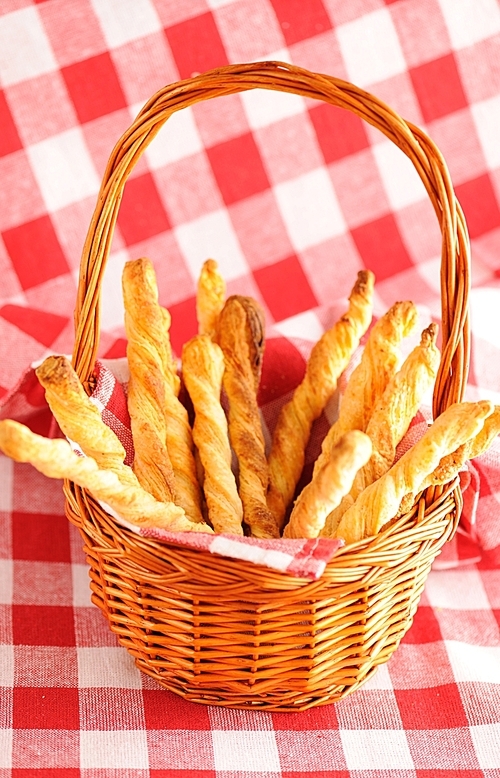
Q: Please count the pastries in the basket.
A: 13